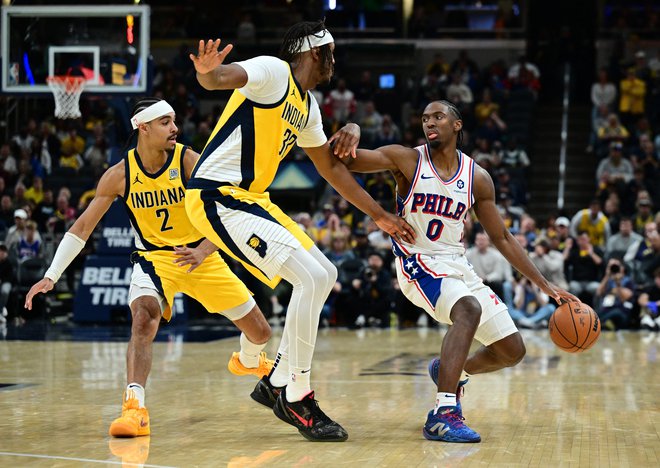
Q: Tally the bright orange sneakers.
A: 2